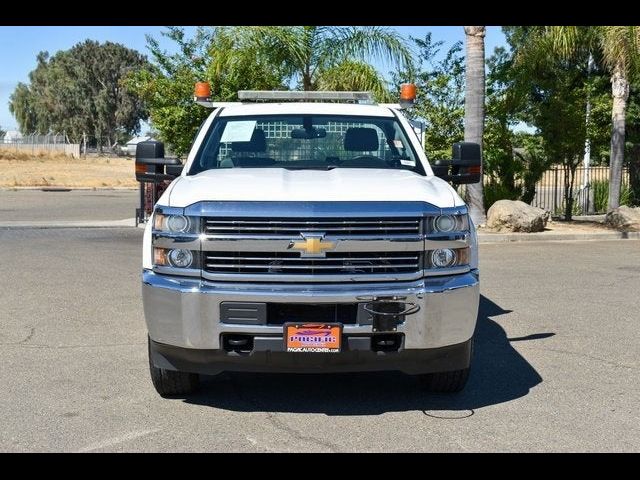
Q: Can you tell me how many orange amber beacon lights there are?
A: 2